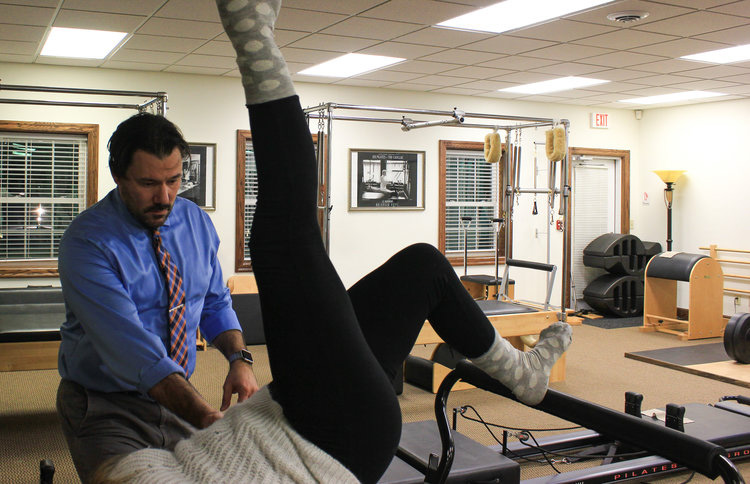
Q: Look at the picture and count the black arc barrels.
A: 4